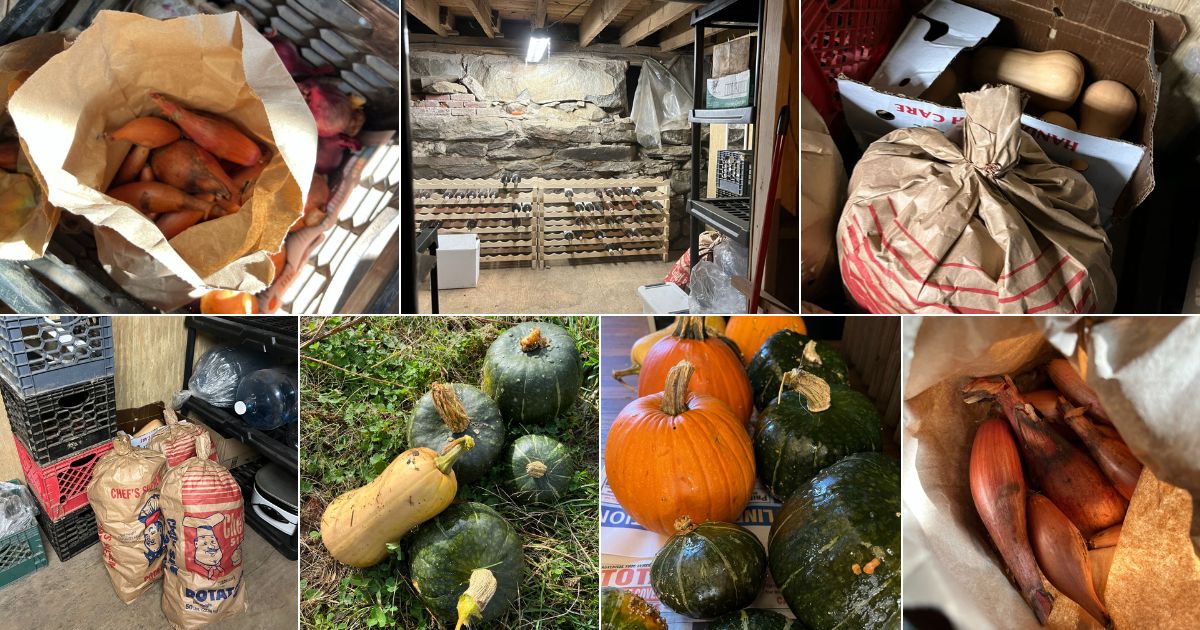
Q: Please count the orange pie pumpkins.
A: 3